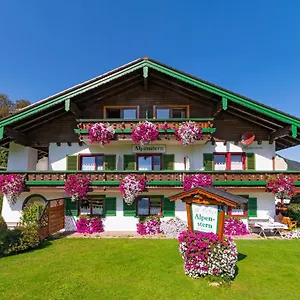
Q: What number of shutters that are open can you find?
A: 11